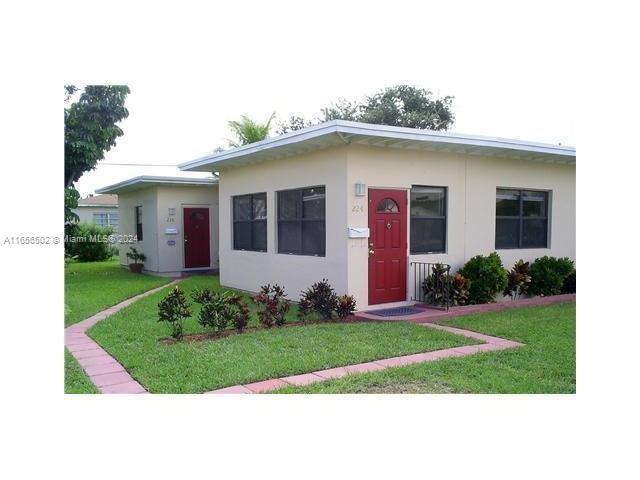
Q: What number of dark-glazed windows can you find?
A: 5